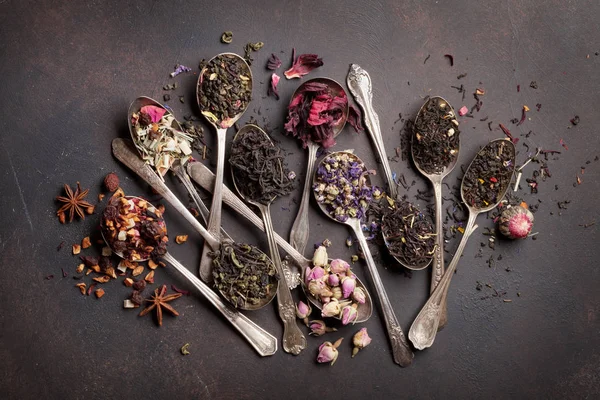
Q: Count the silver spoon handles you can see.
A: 11